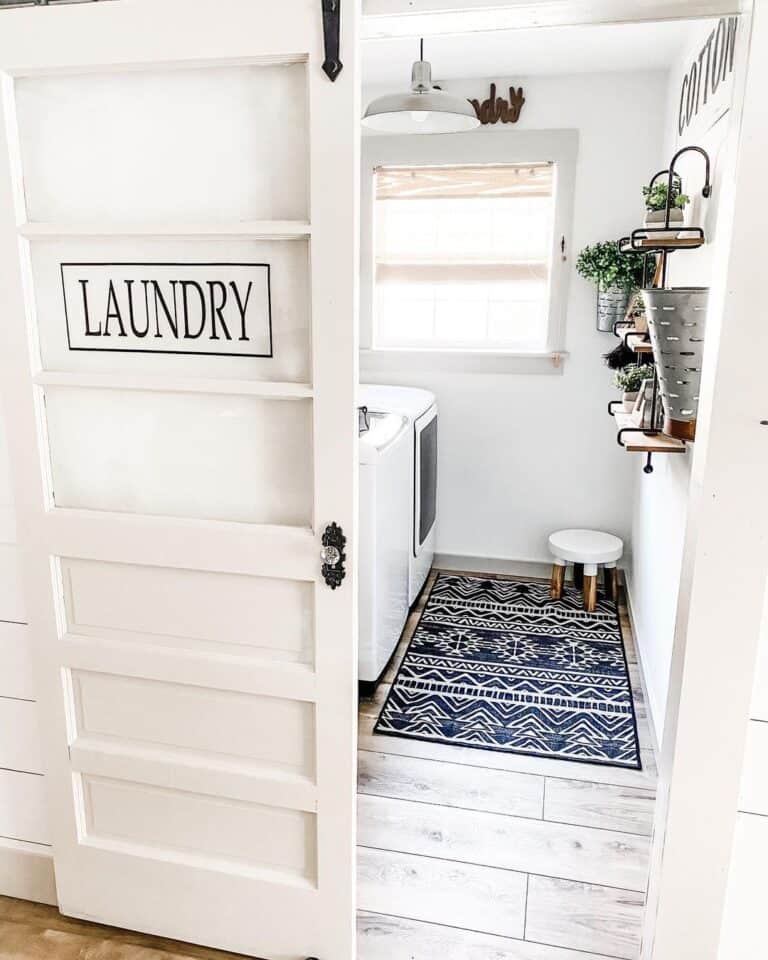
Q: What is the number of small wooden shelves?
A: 3